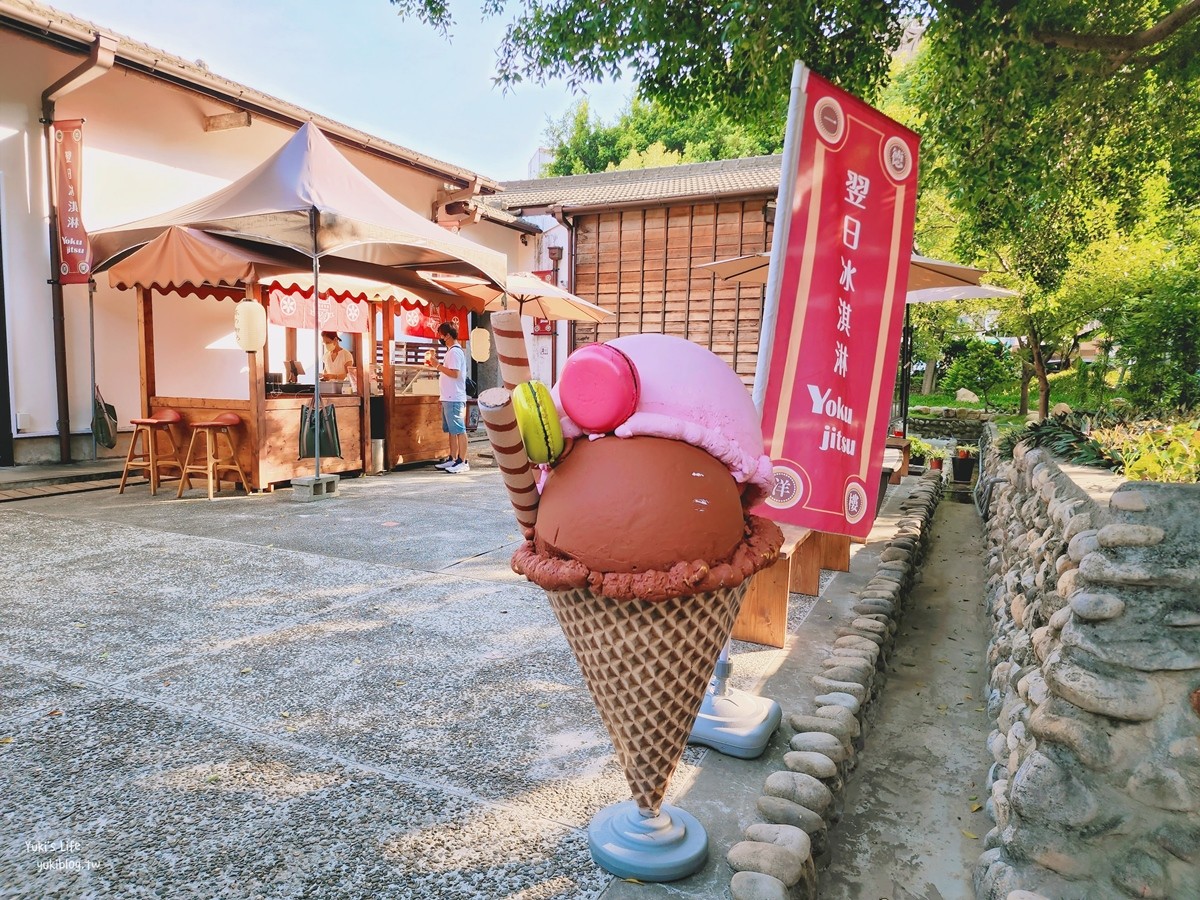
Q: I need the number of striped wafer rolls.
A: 2